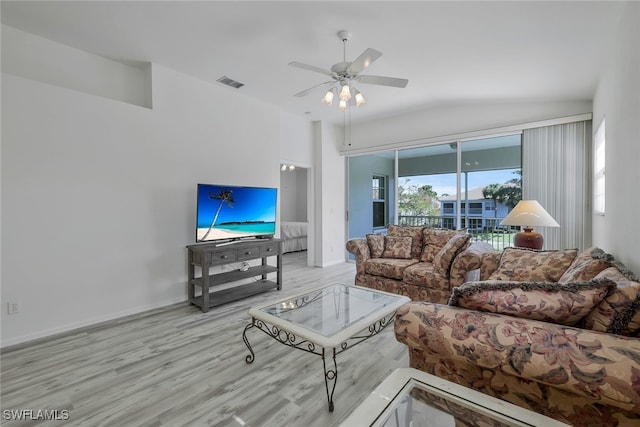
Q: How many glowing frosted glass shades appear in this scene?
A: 4